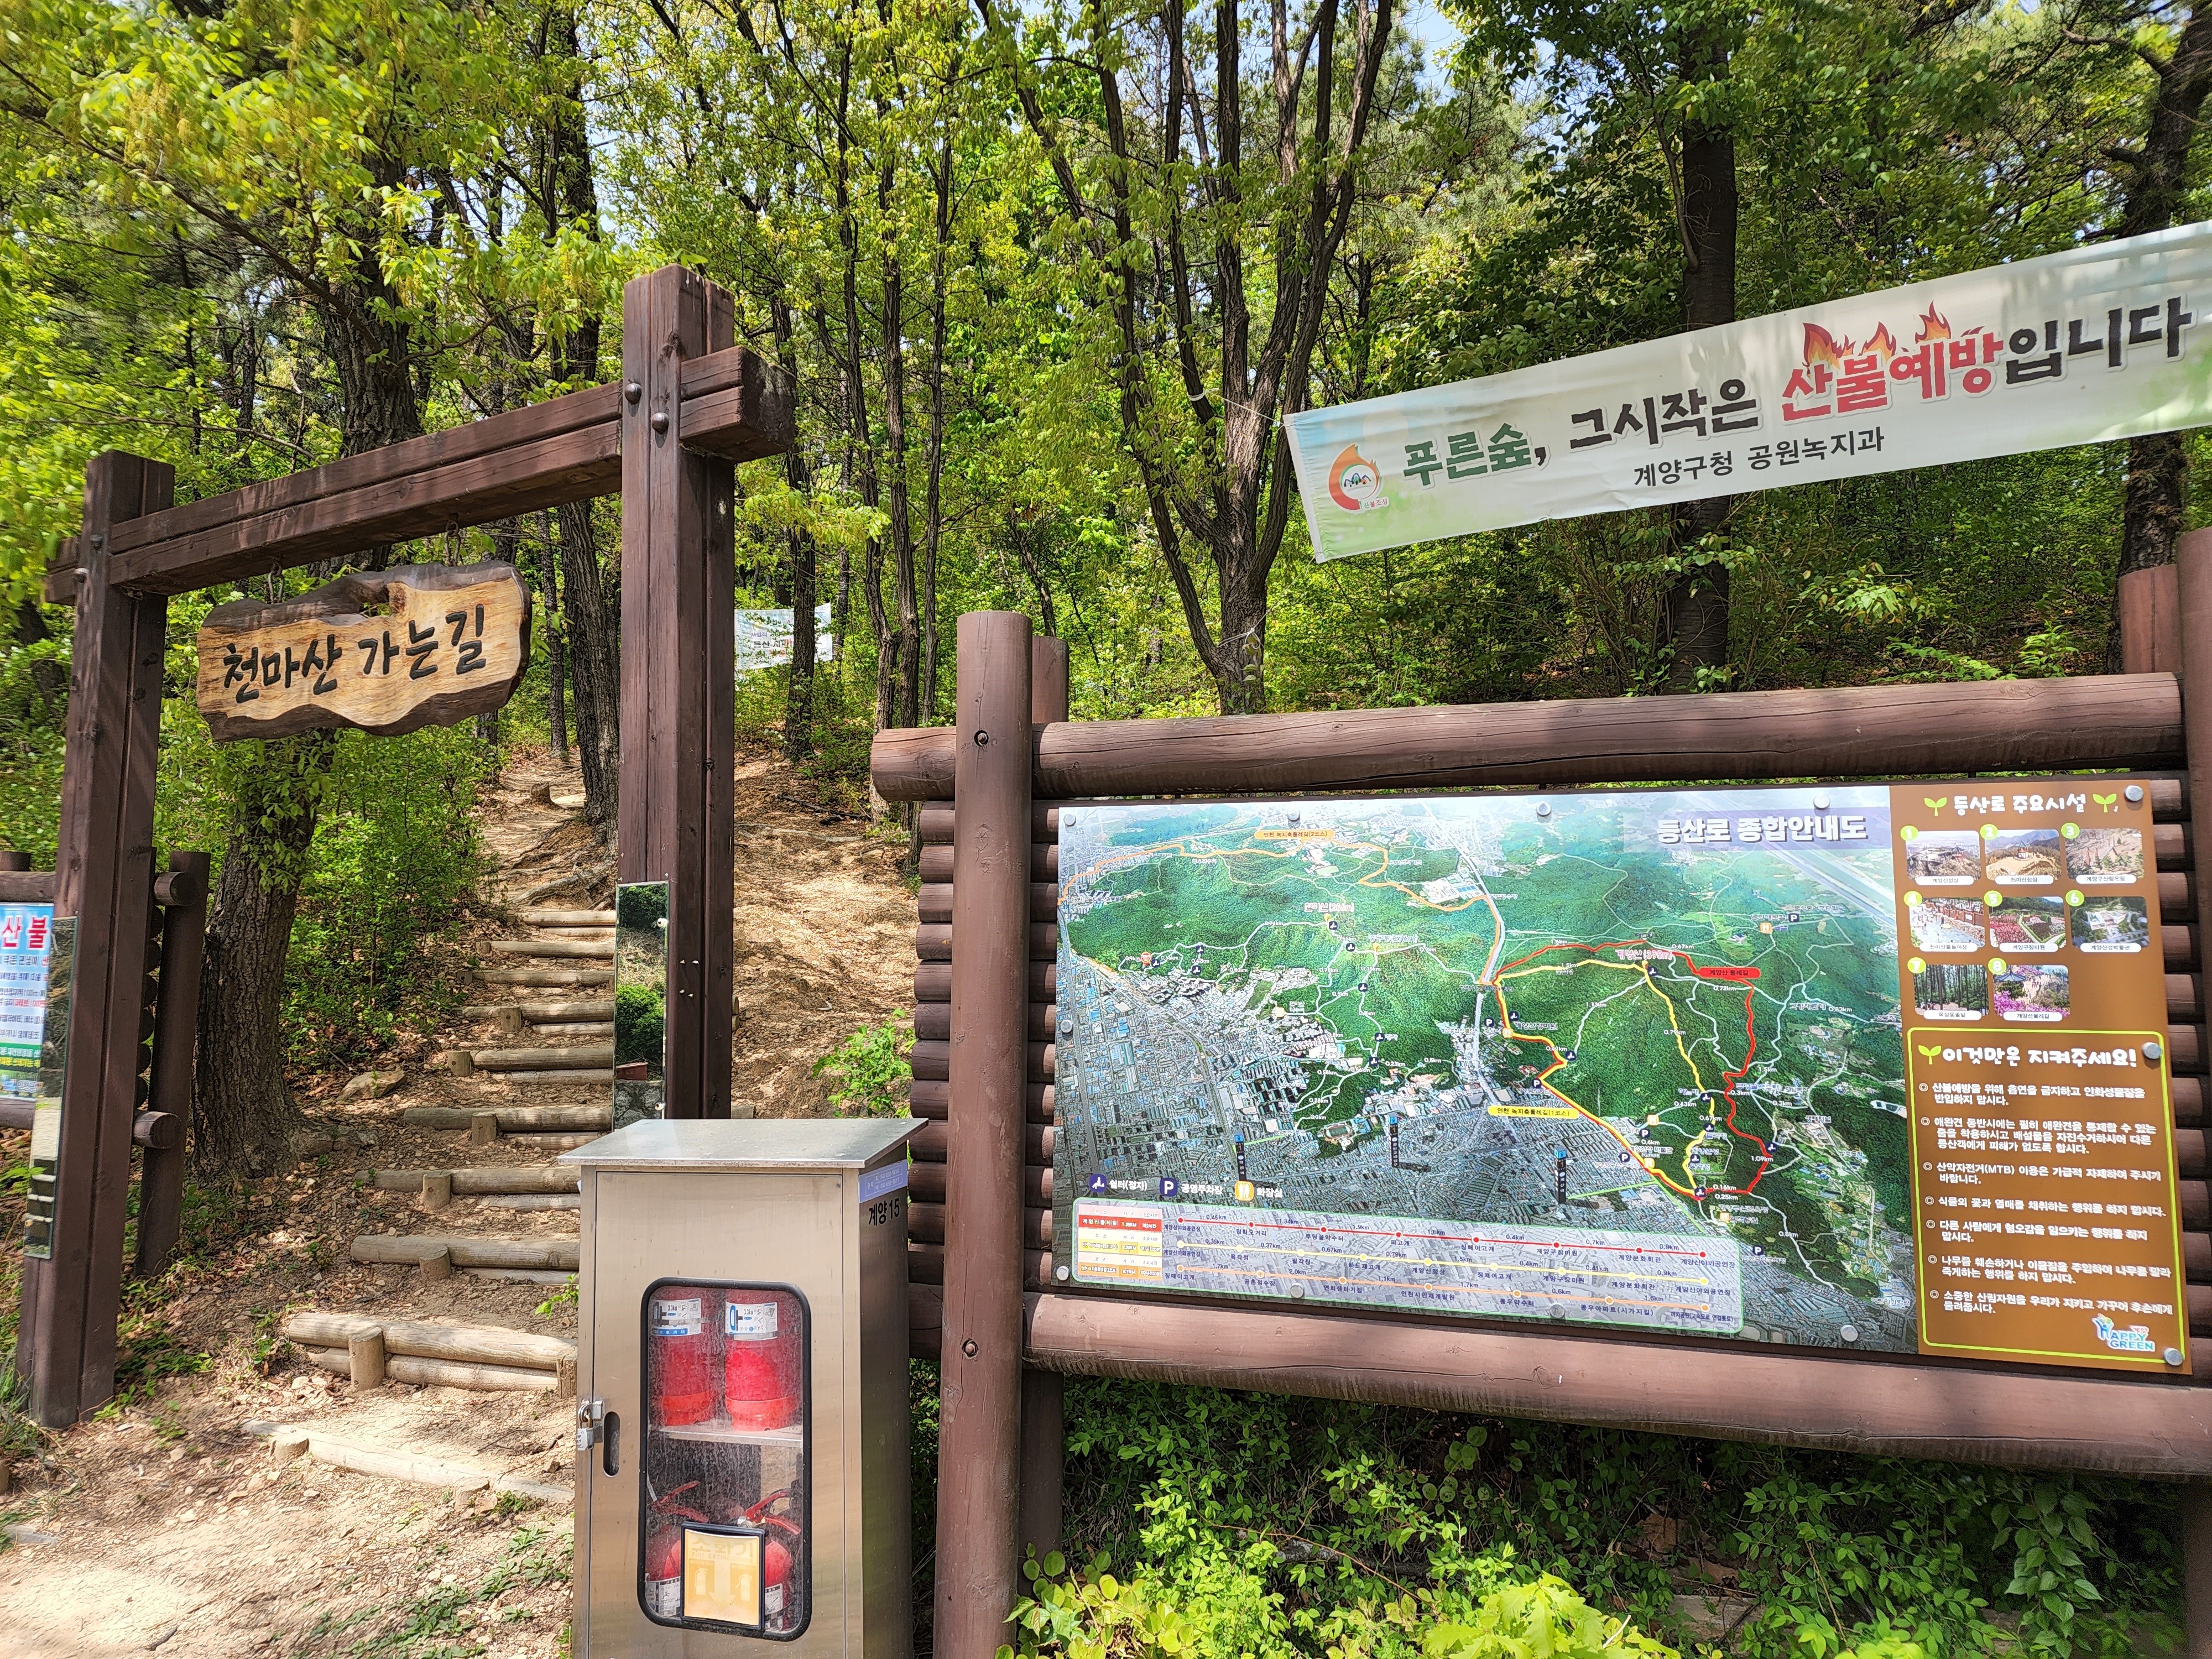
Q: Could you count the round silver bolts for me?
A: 12